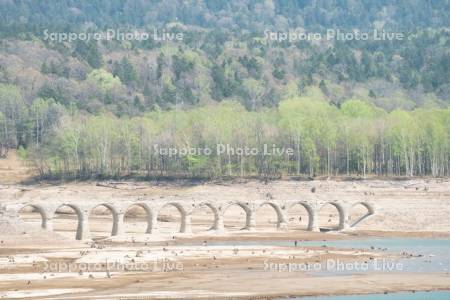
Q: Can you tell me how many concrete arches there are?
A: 11